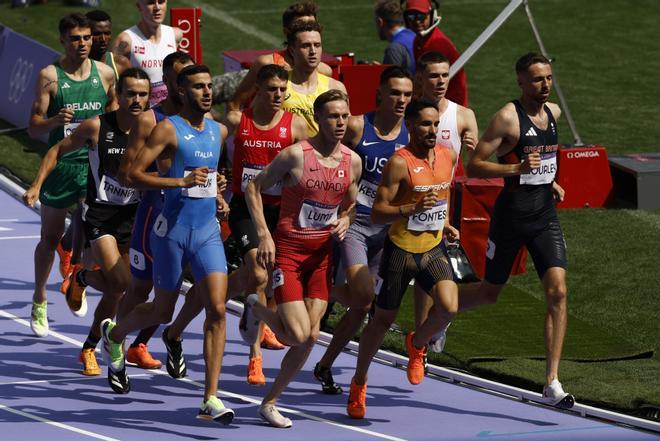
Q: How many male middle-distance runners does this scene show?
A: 14